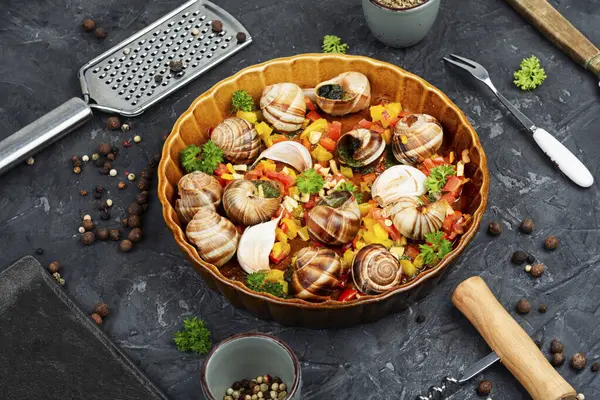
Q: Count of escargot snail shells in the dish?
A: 12